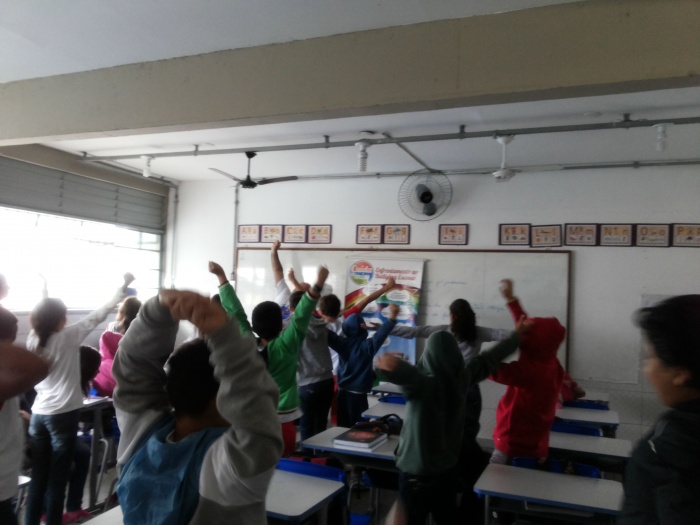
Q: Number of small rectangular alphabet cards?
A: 13